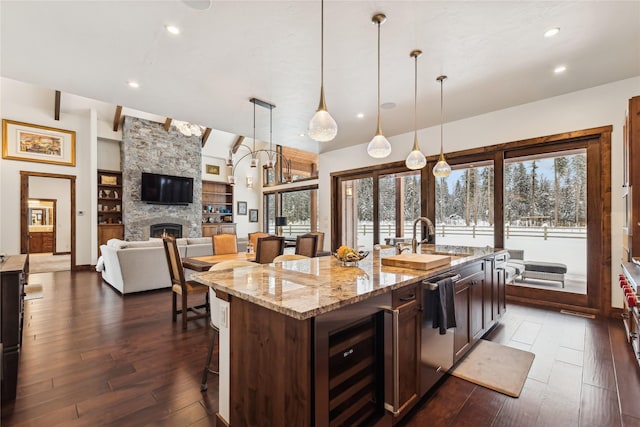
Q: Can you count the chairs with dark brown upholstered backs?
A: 2